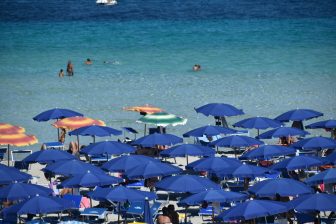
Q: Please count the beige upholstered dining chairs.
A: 0